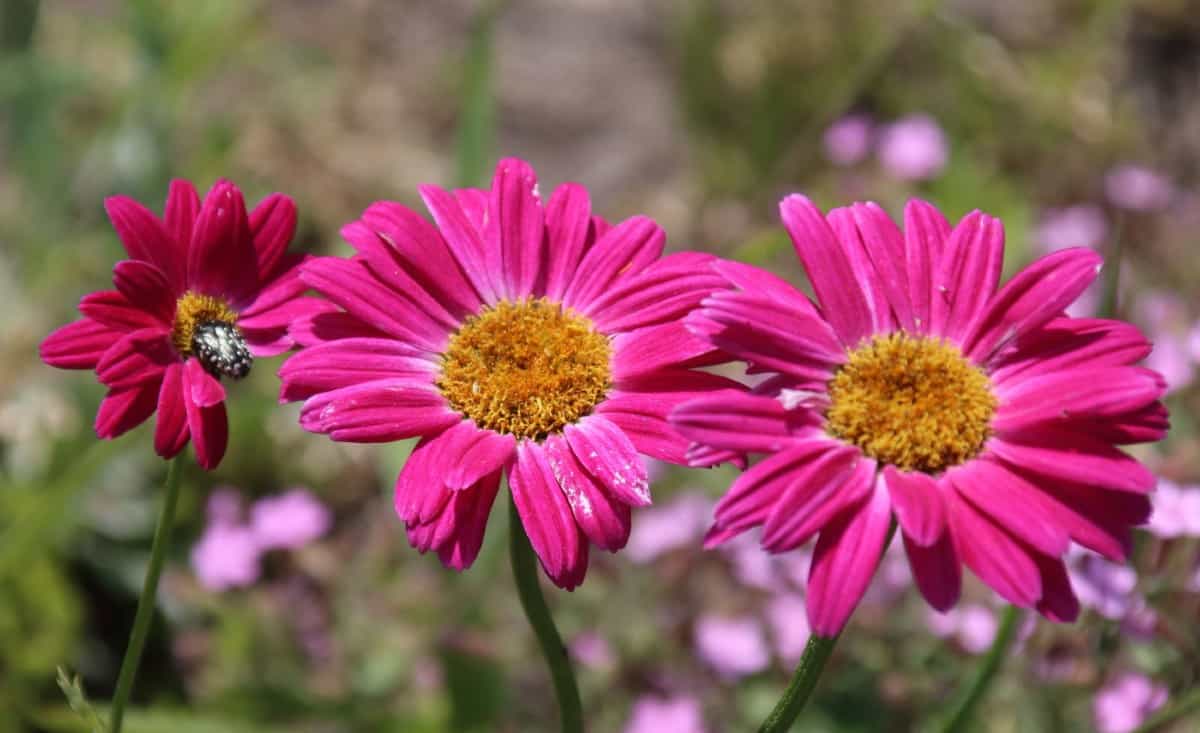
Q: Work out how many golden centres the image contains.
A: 3